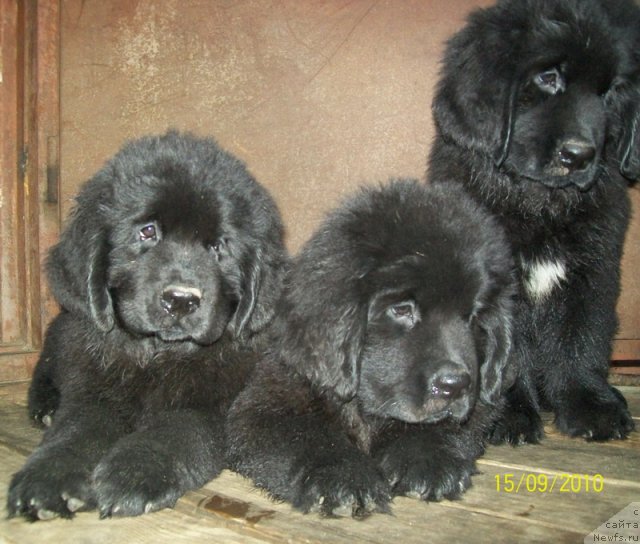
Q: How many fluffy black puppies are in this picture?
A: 3